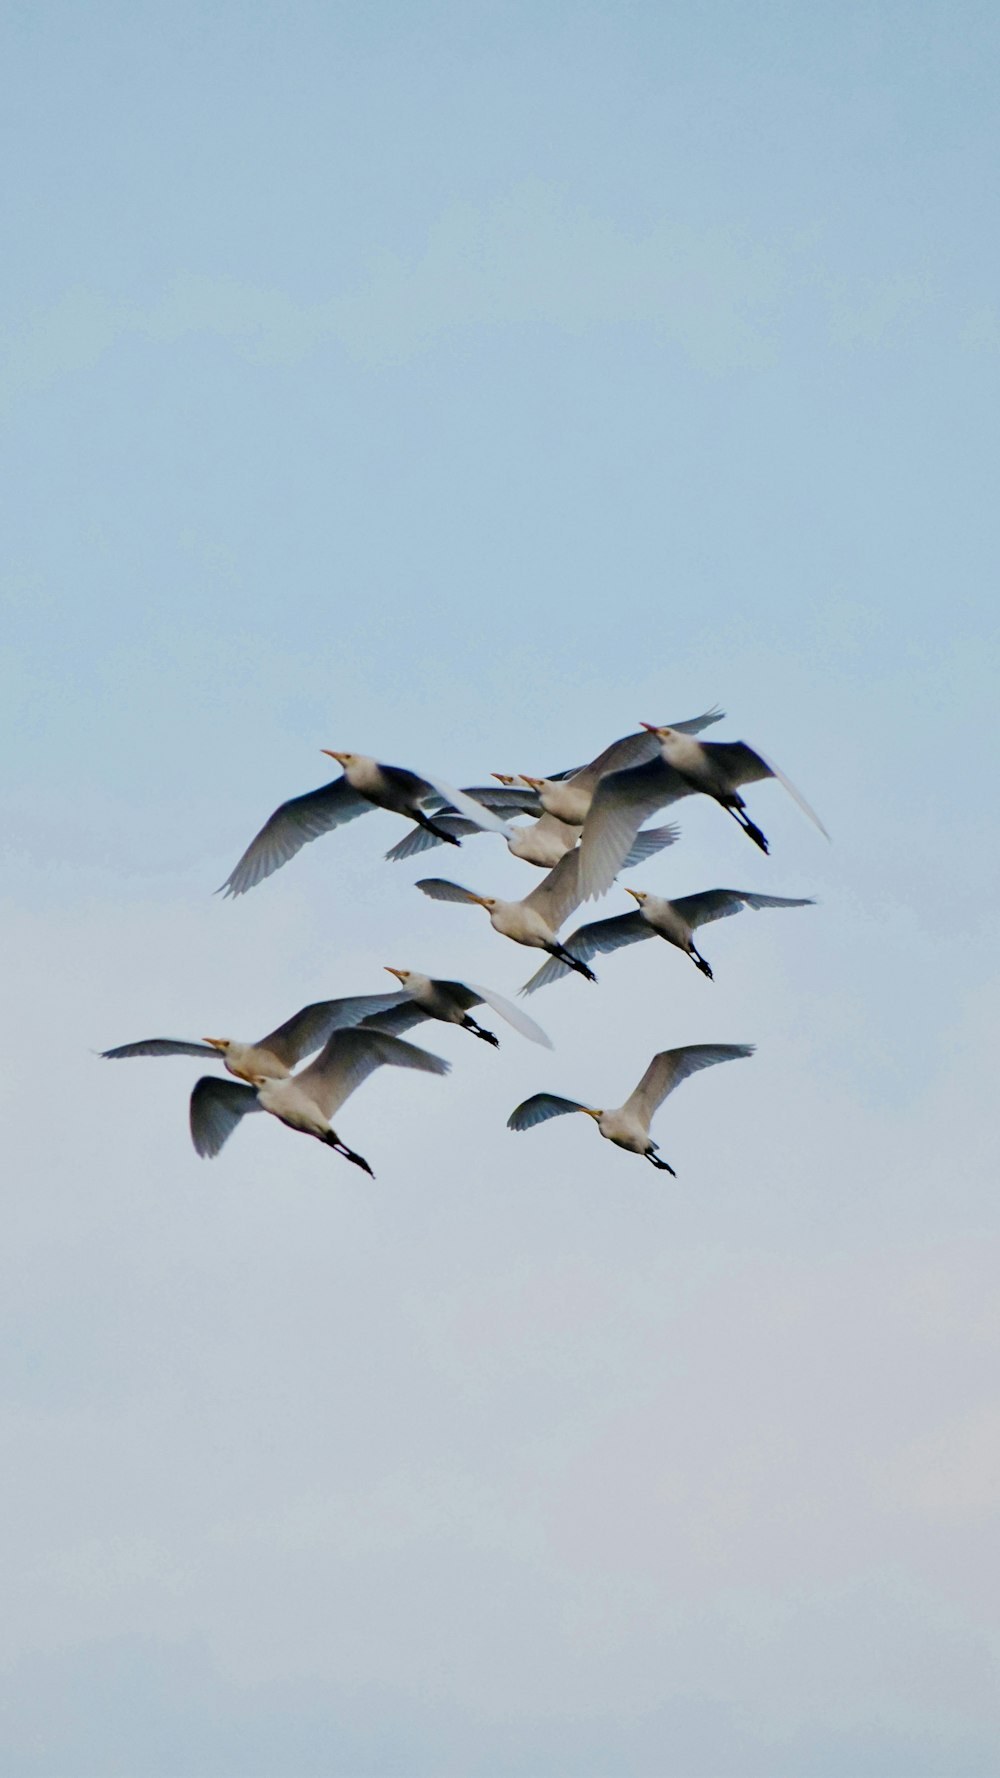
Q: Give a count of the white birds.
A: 11